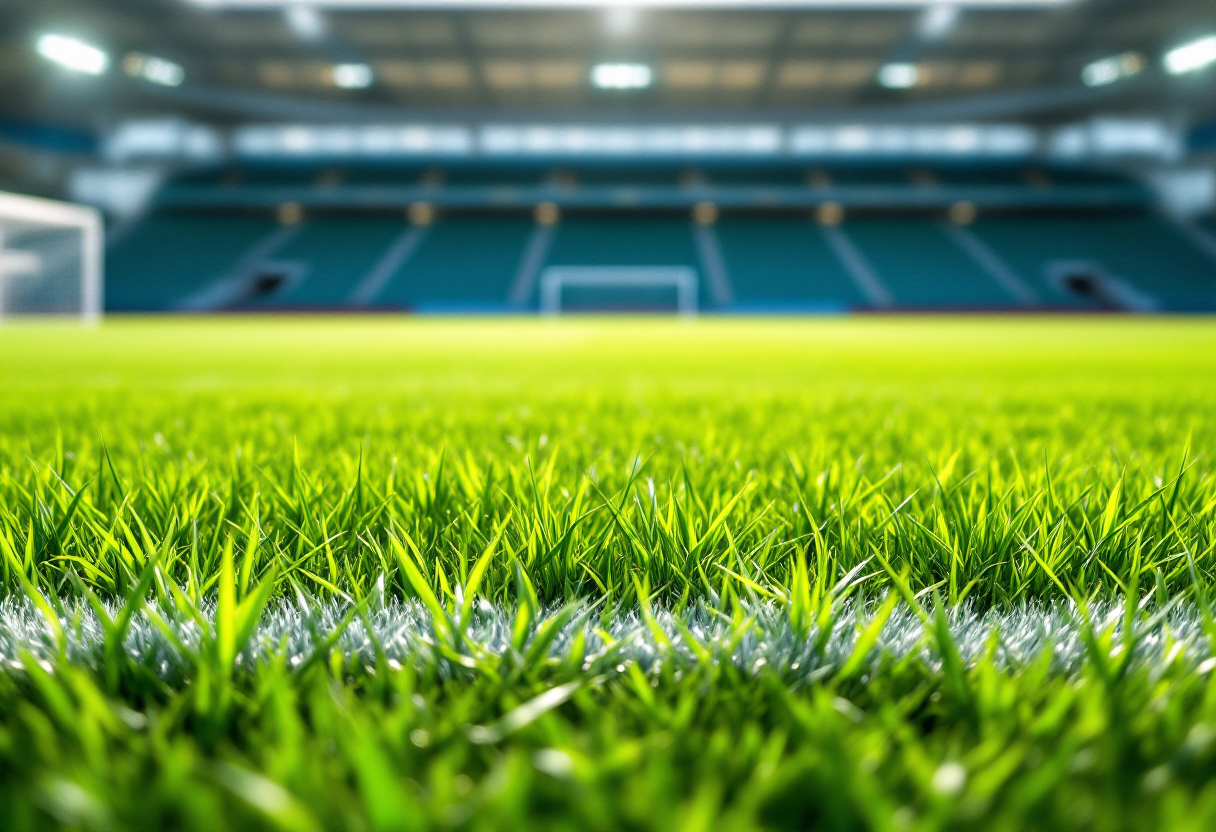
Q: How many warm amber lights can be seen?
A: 6